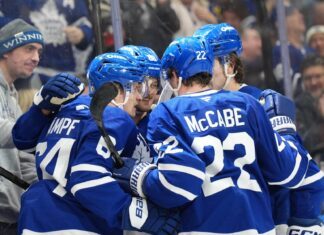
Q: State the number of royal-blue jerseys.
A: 4